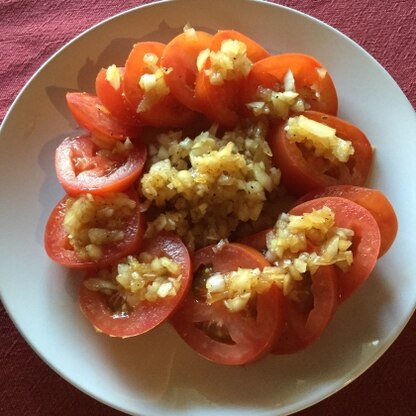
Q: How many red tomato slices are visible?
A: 14